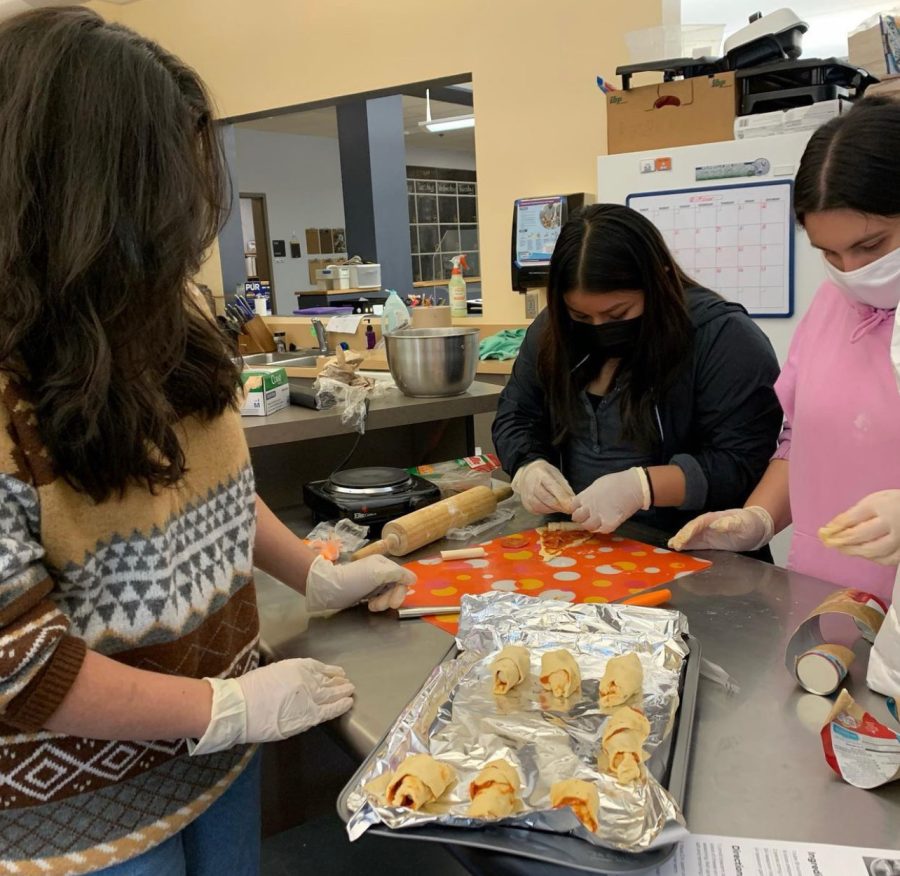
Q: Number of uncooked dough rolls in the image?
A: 7